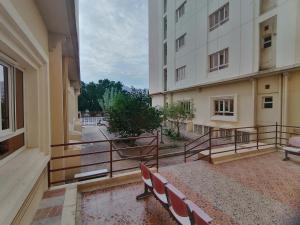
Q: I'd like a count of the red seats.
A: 4